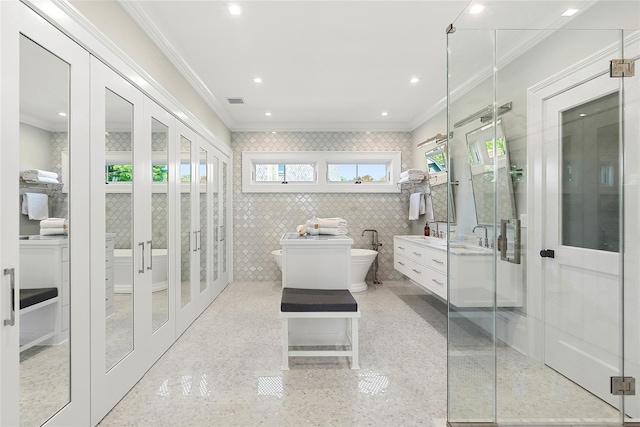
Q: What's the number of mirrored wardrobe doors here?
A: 7